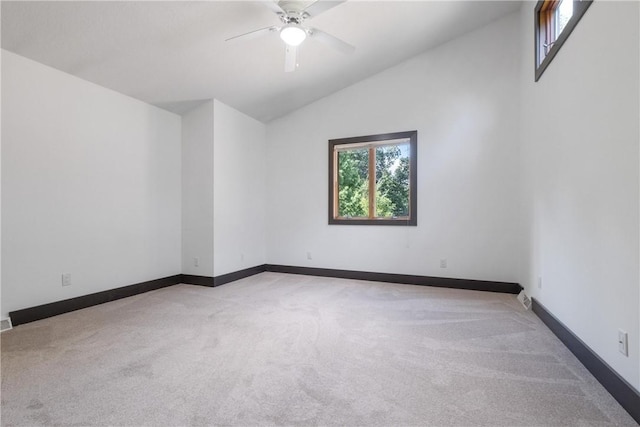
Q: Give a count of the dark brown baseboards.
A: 5